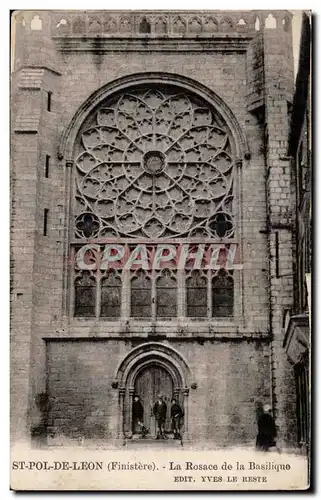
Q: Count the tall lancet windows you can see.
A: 6